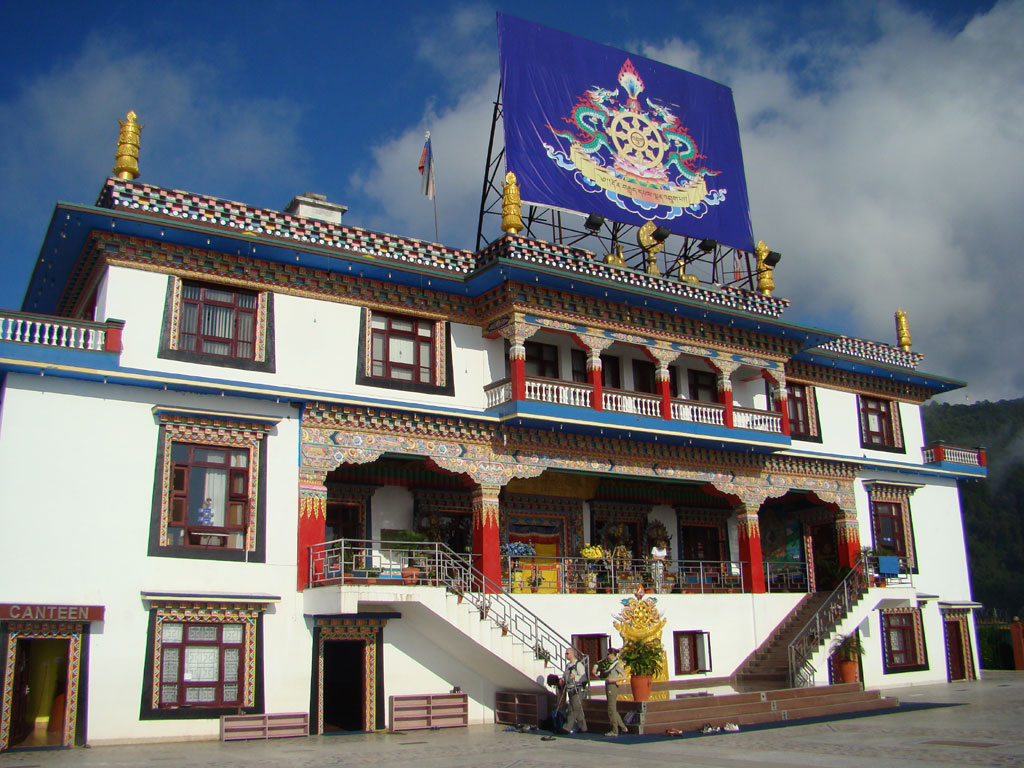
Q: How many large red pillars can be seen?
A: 4